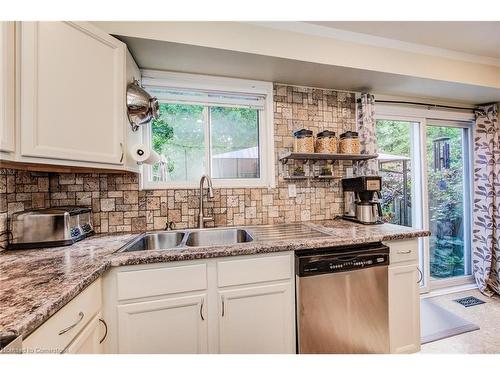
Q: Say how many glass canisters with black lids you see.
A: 3